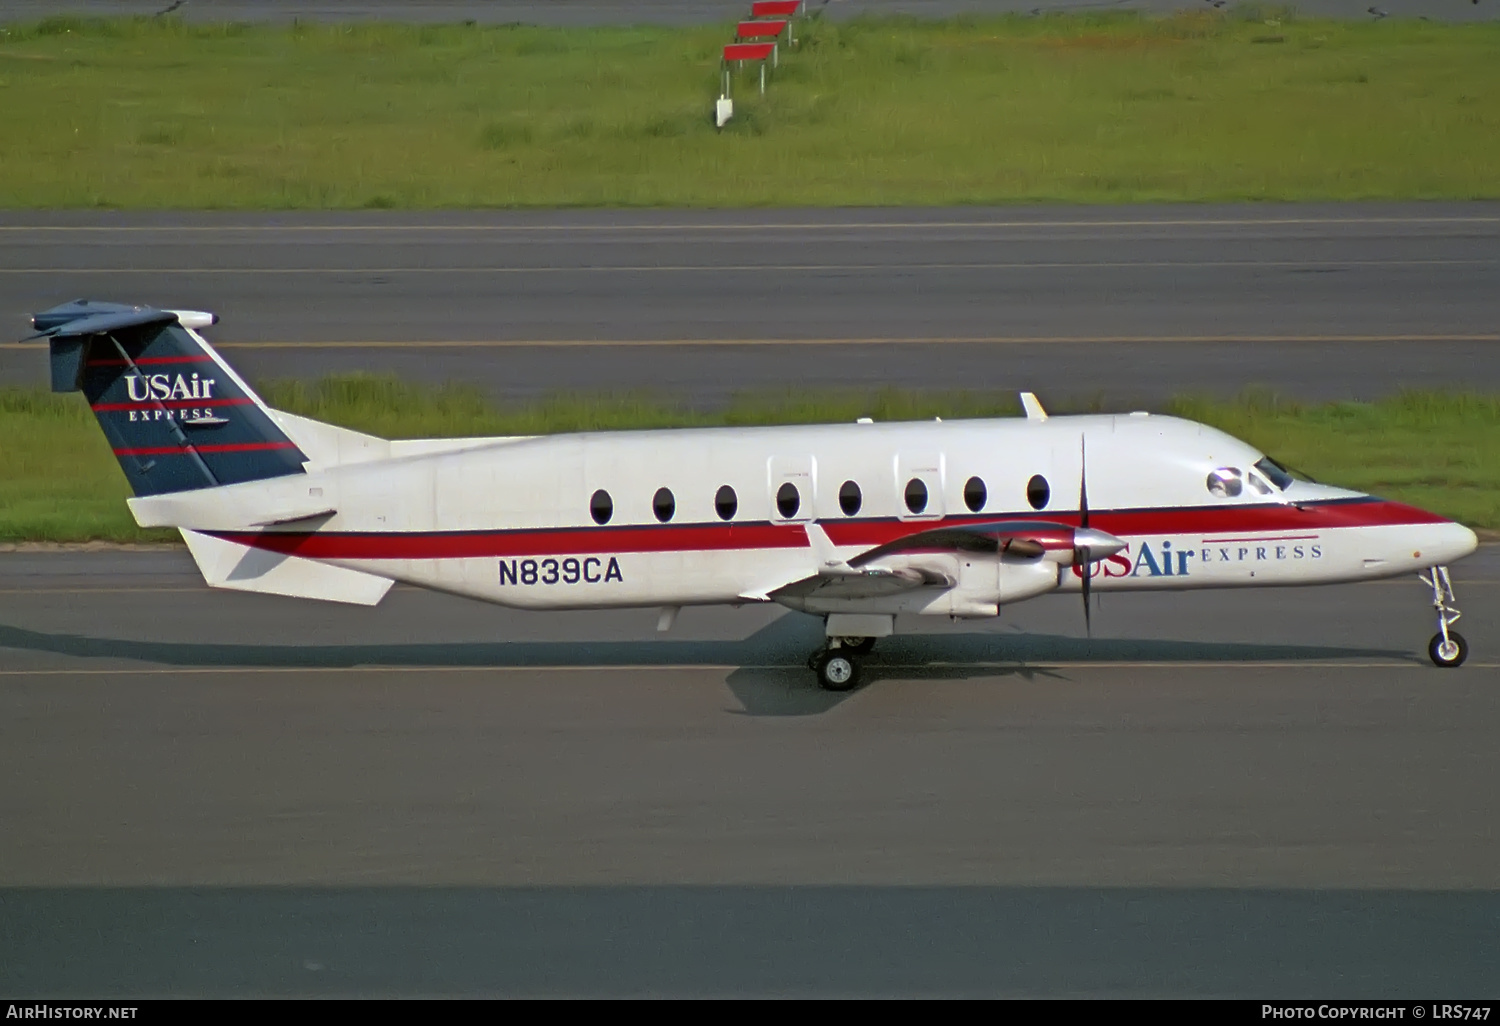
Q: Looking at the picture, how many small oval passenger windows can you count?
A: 8